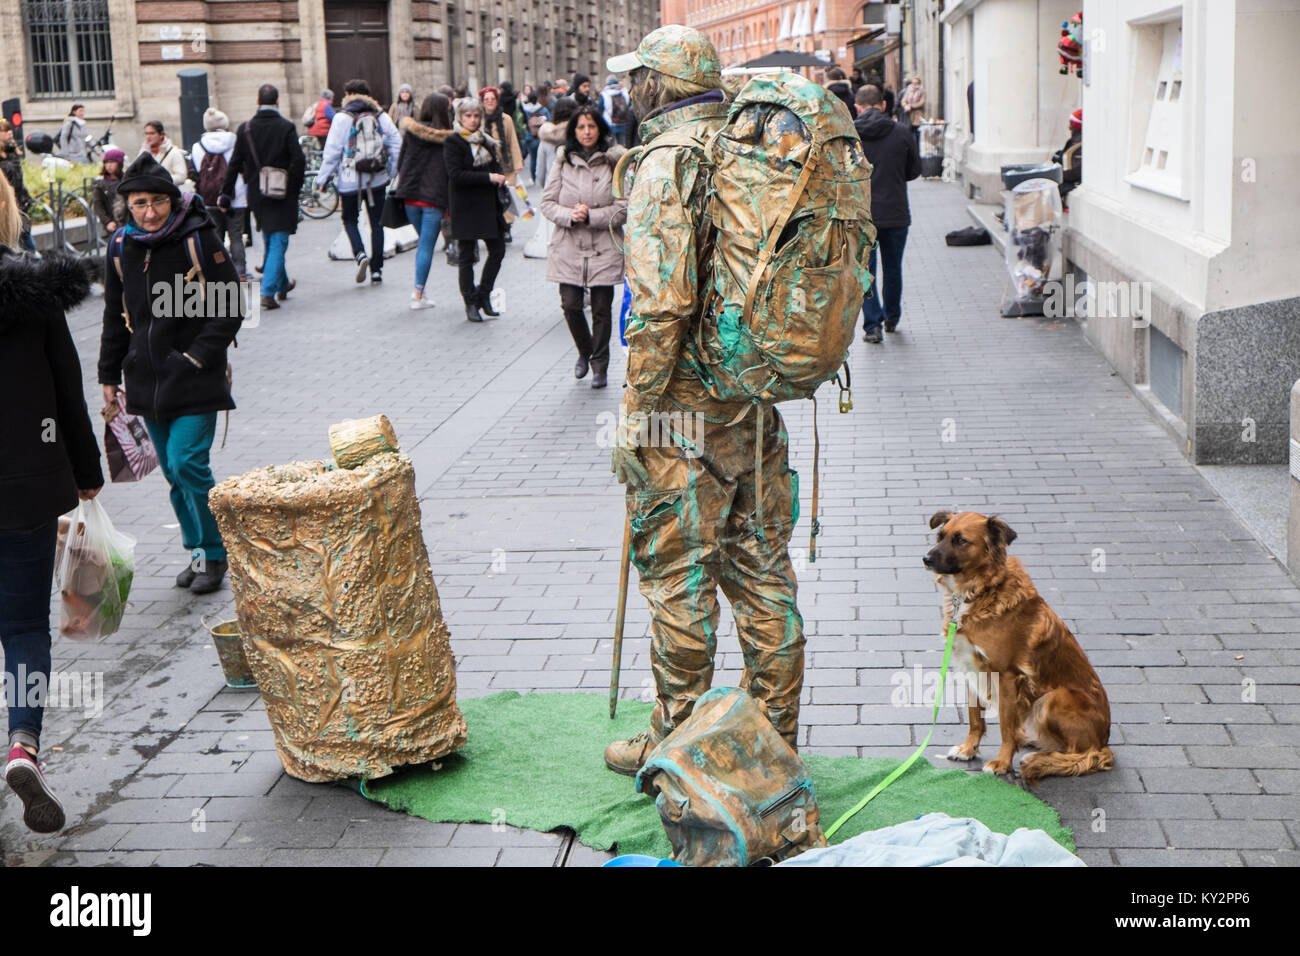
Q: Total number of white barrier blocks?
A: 2